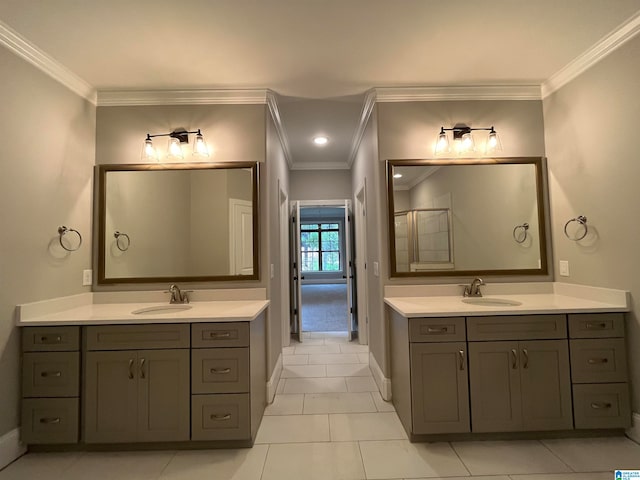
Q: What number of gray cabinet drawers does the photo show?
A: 10